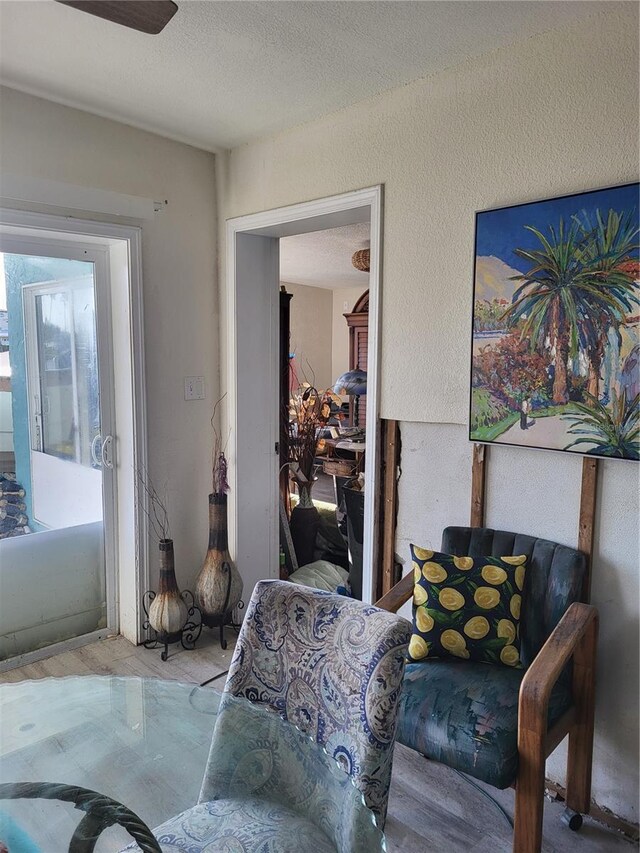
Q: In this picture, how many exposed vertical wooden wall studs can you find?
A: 3